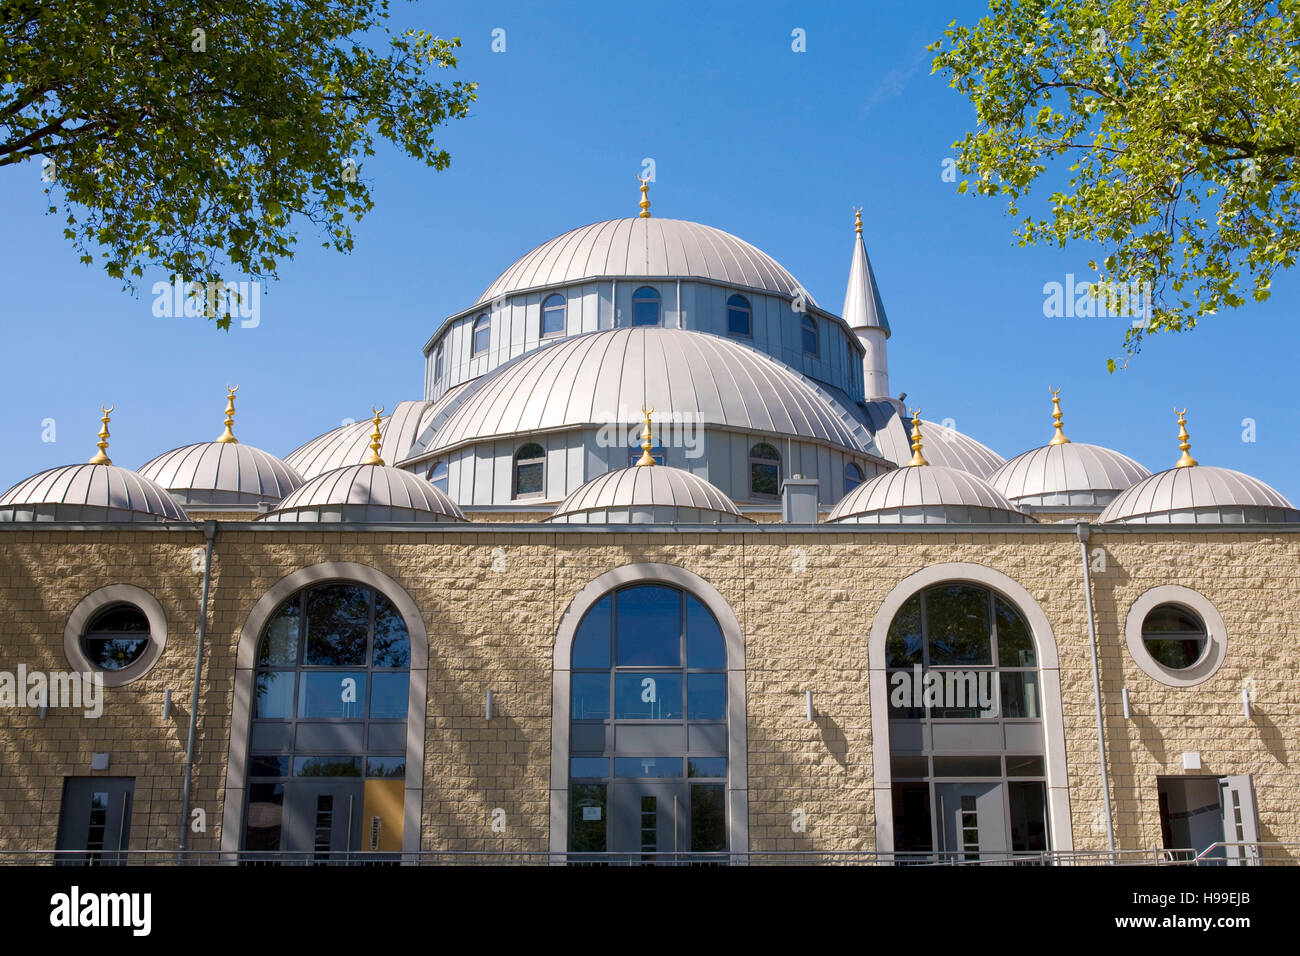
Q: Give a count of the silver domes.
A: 11